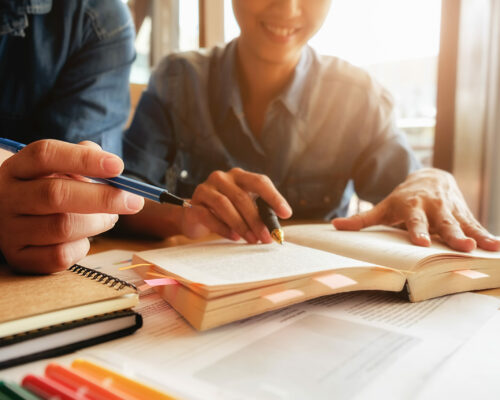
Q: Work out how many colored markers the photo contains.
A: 4